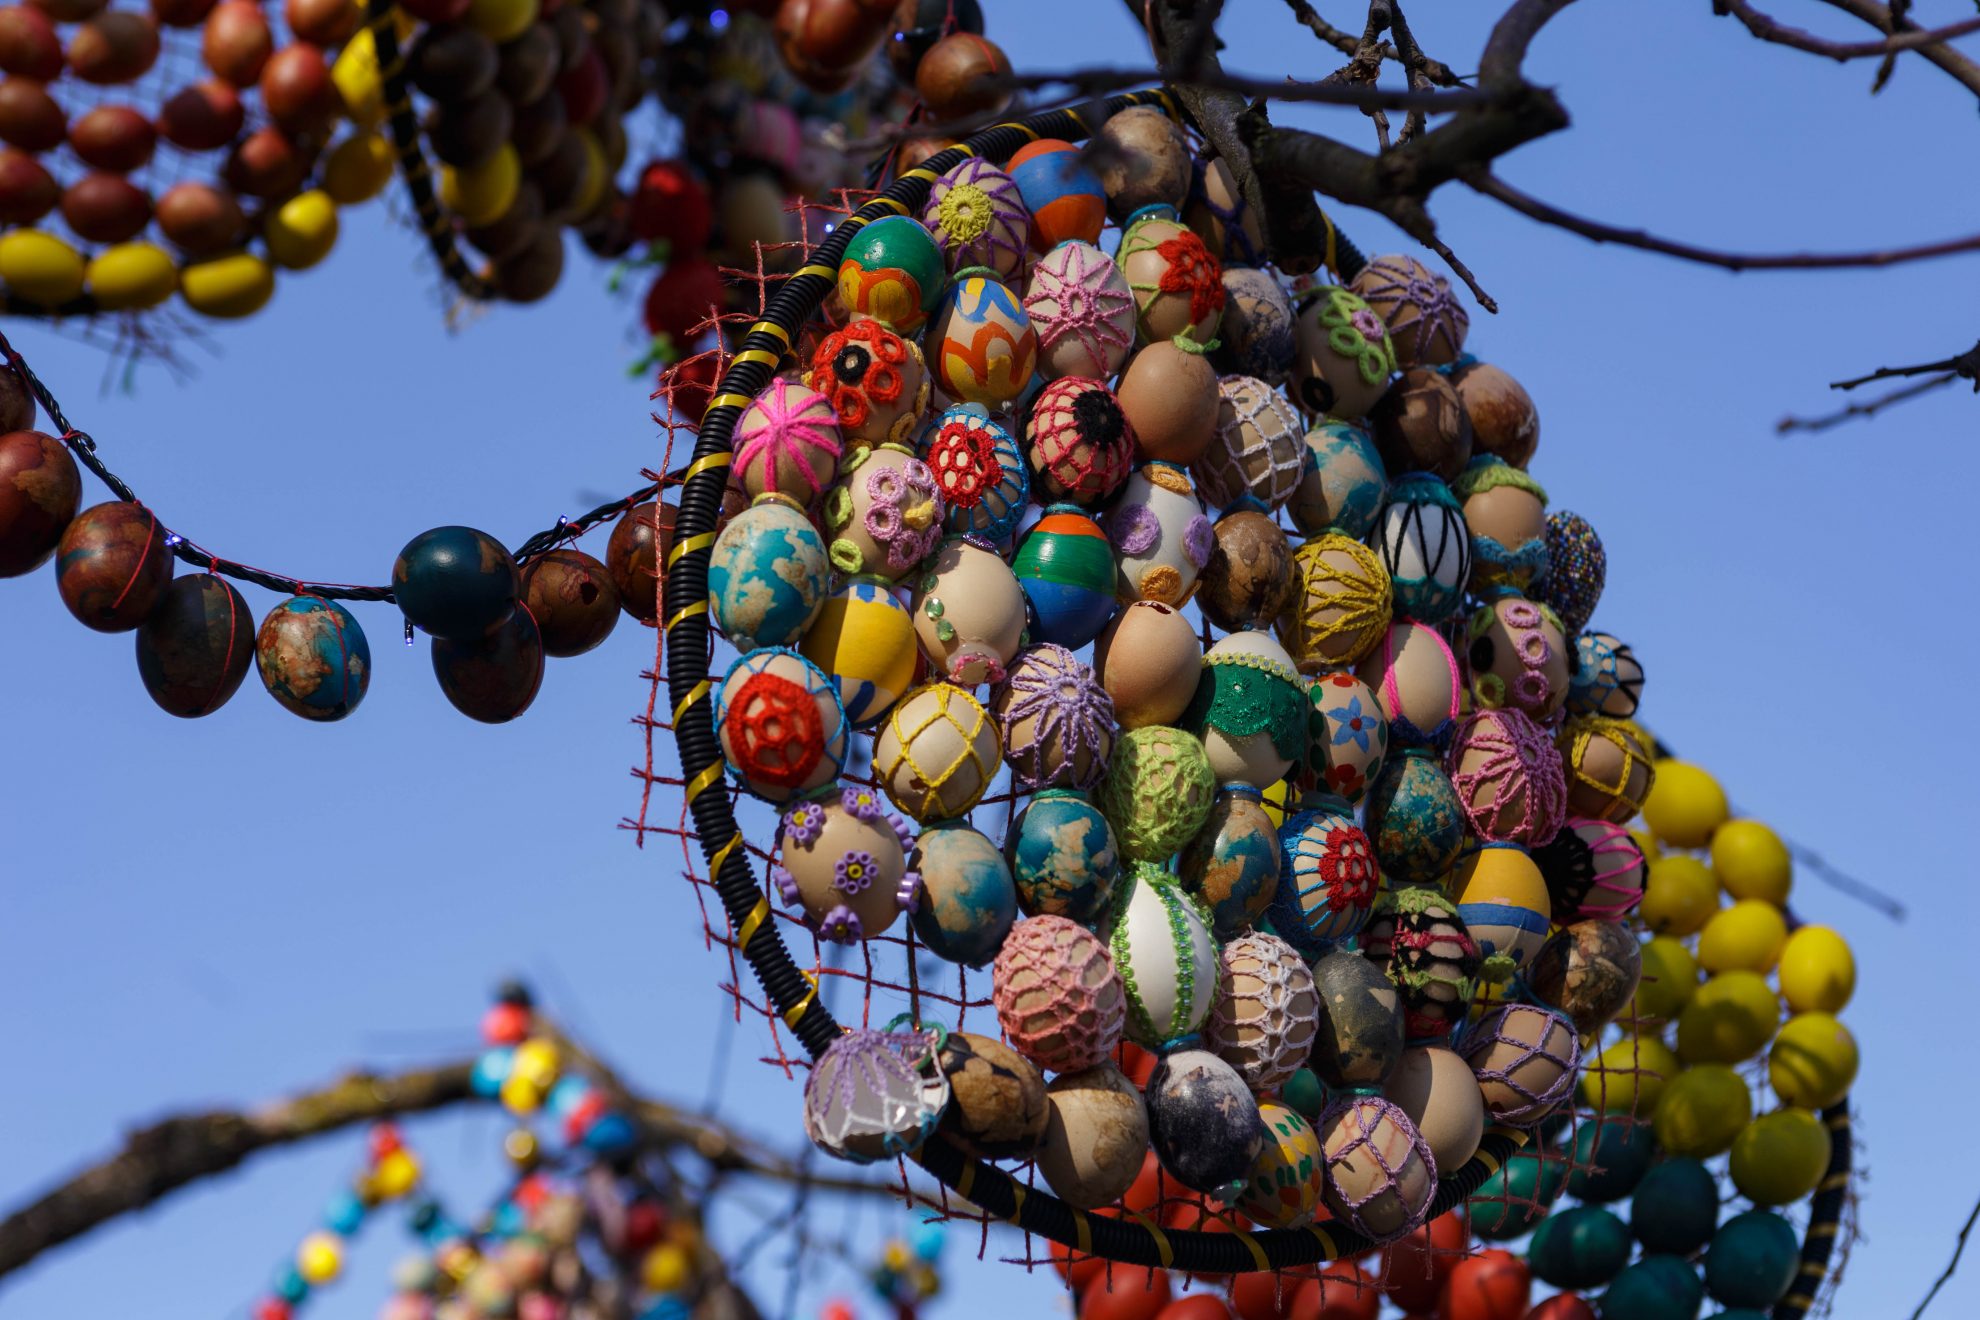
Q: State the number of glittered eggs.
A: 1